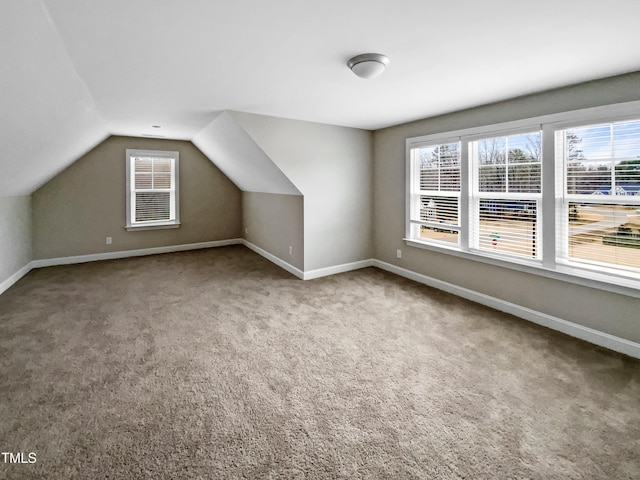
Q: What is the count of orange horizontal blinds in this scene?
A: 0